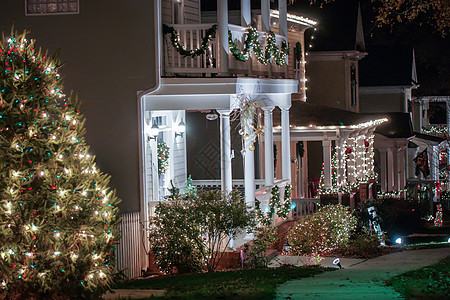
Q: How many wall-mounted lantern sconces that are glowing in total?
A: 2